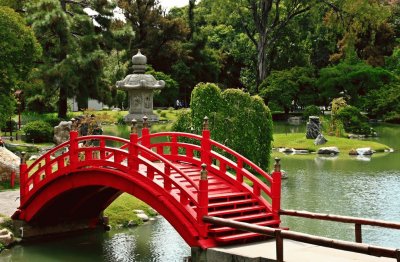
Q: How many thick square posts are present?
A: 7